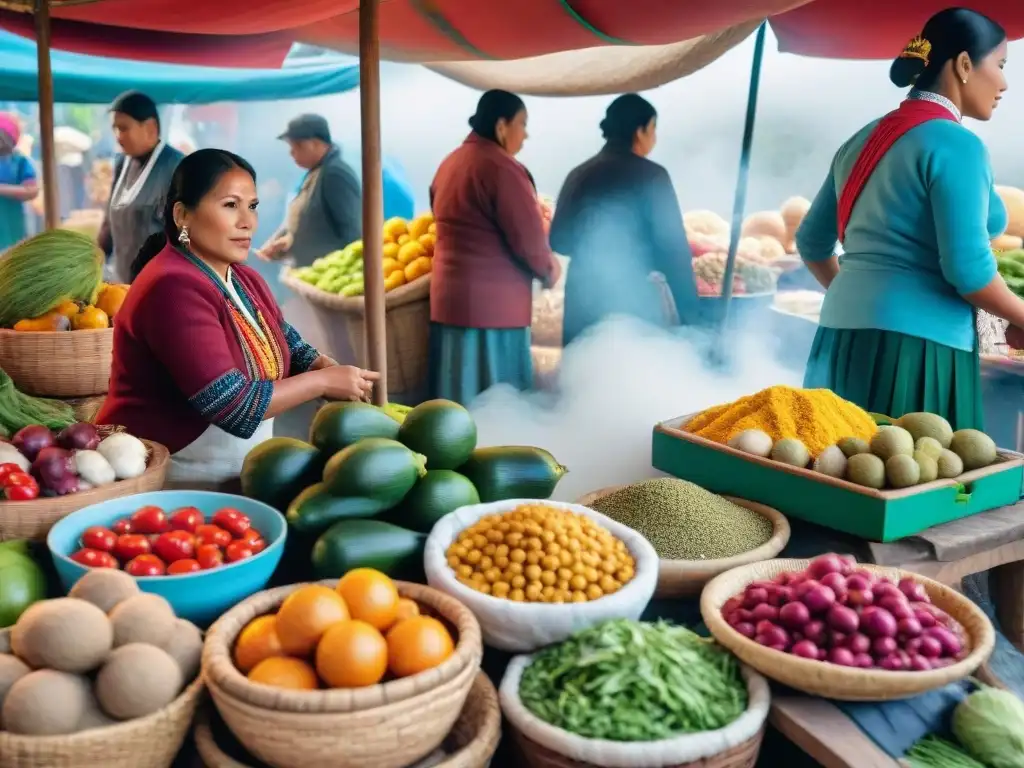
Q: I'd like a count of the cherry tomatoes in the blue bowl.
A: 14